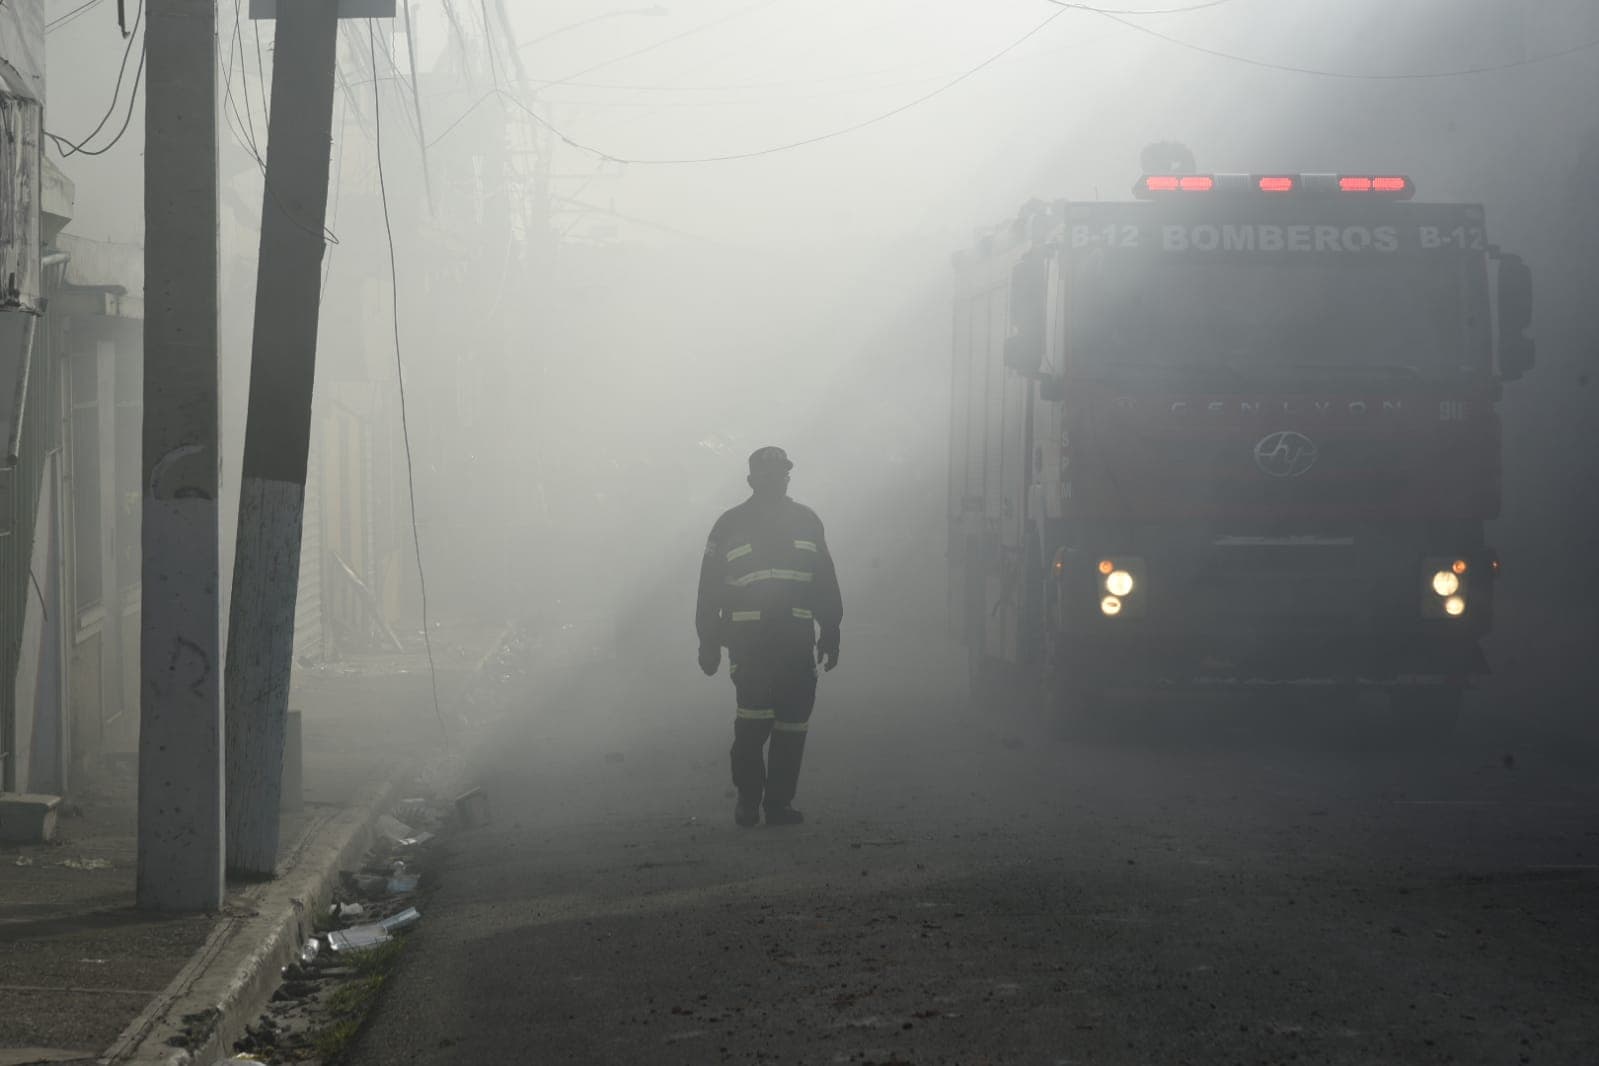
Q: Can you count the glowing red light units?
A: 5